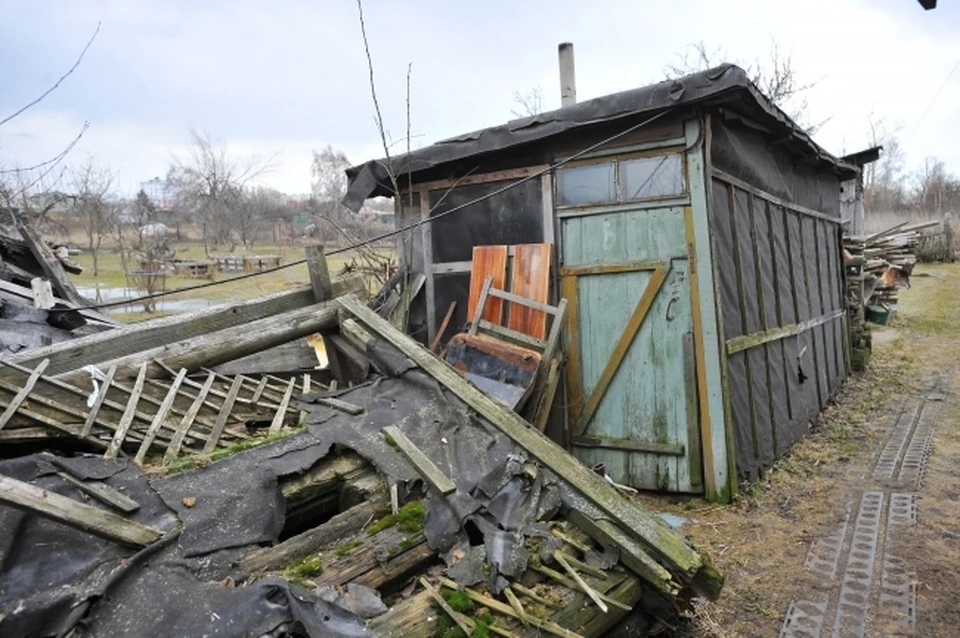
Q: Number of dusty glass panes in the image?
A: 2